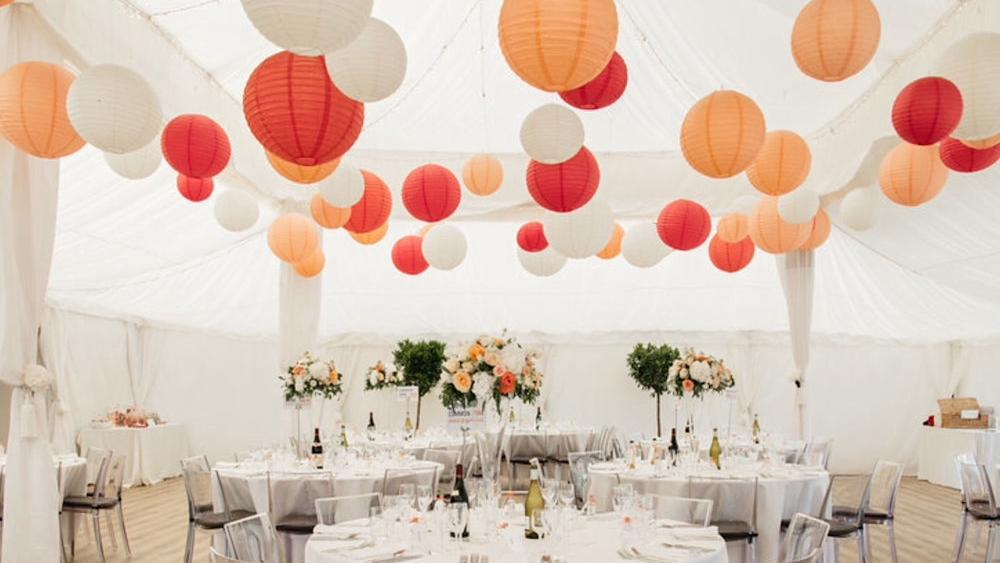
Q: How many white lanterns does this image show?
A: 14